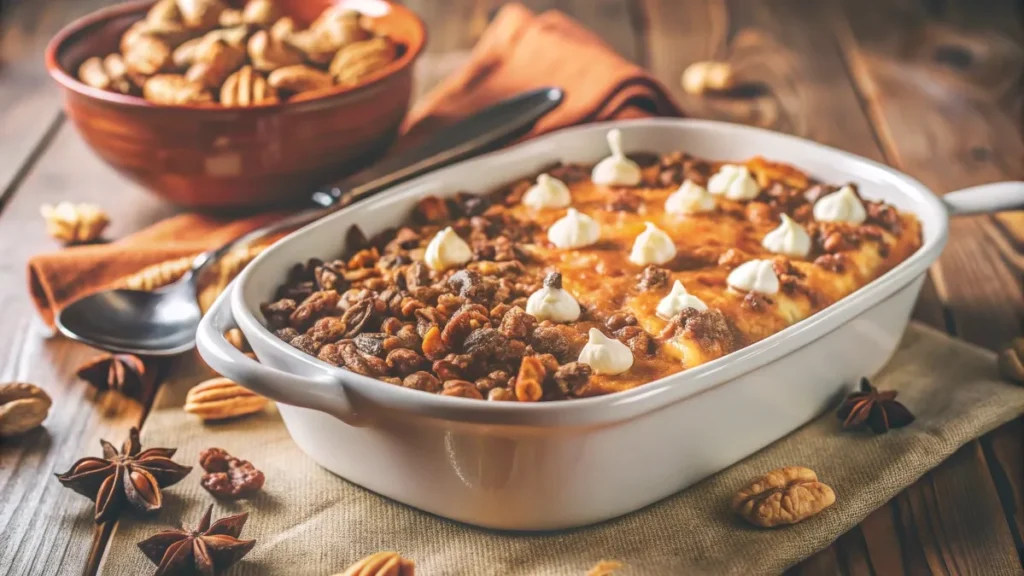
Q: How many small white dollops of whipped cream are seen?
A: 13